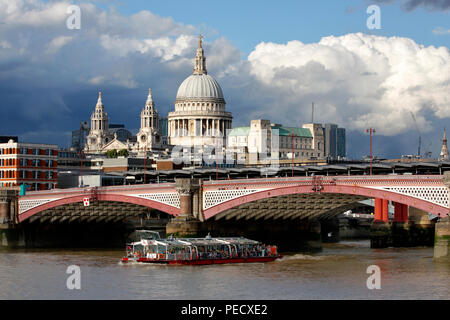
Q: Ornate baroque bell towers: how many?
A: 2